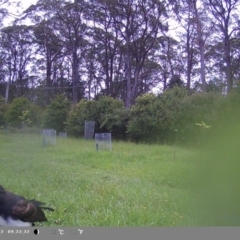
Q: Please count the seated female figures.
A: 0